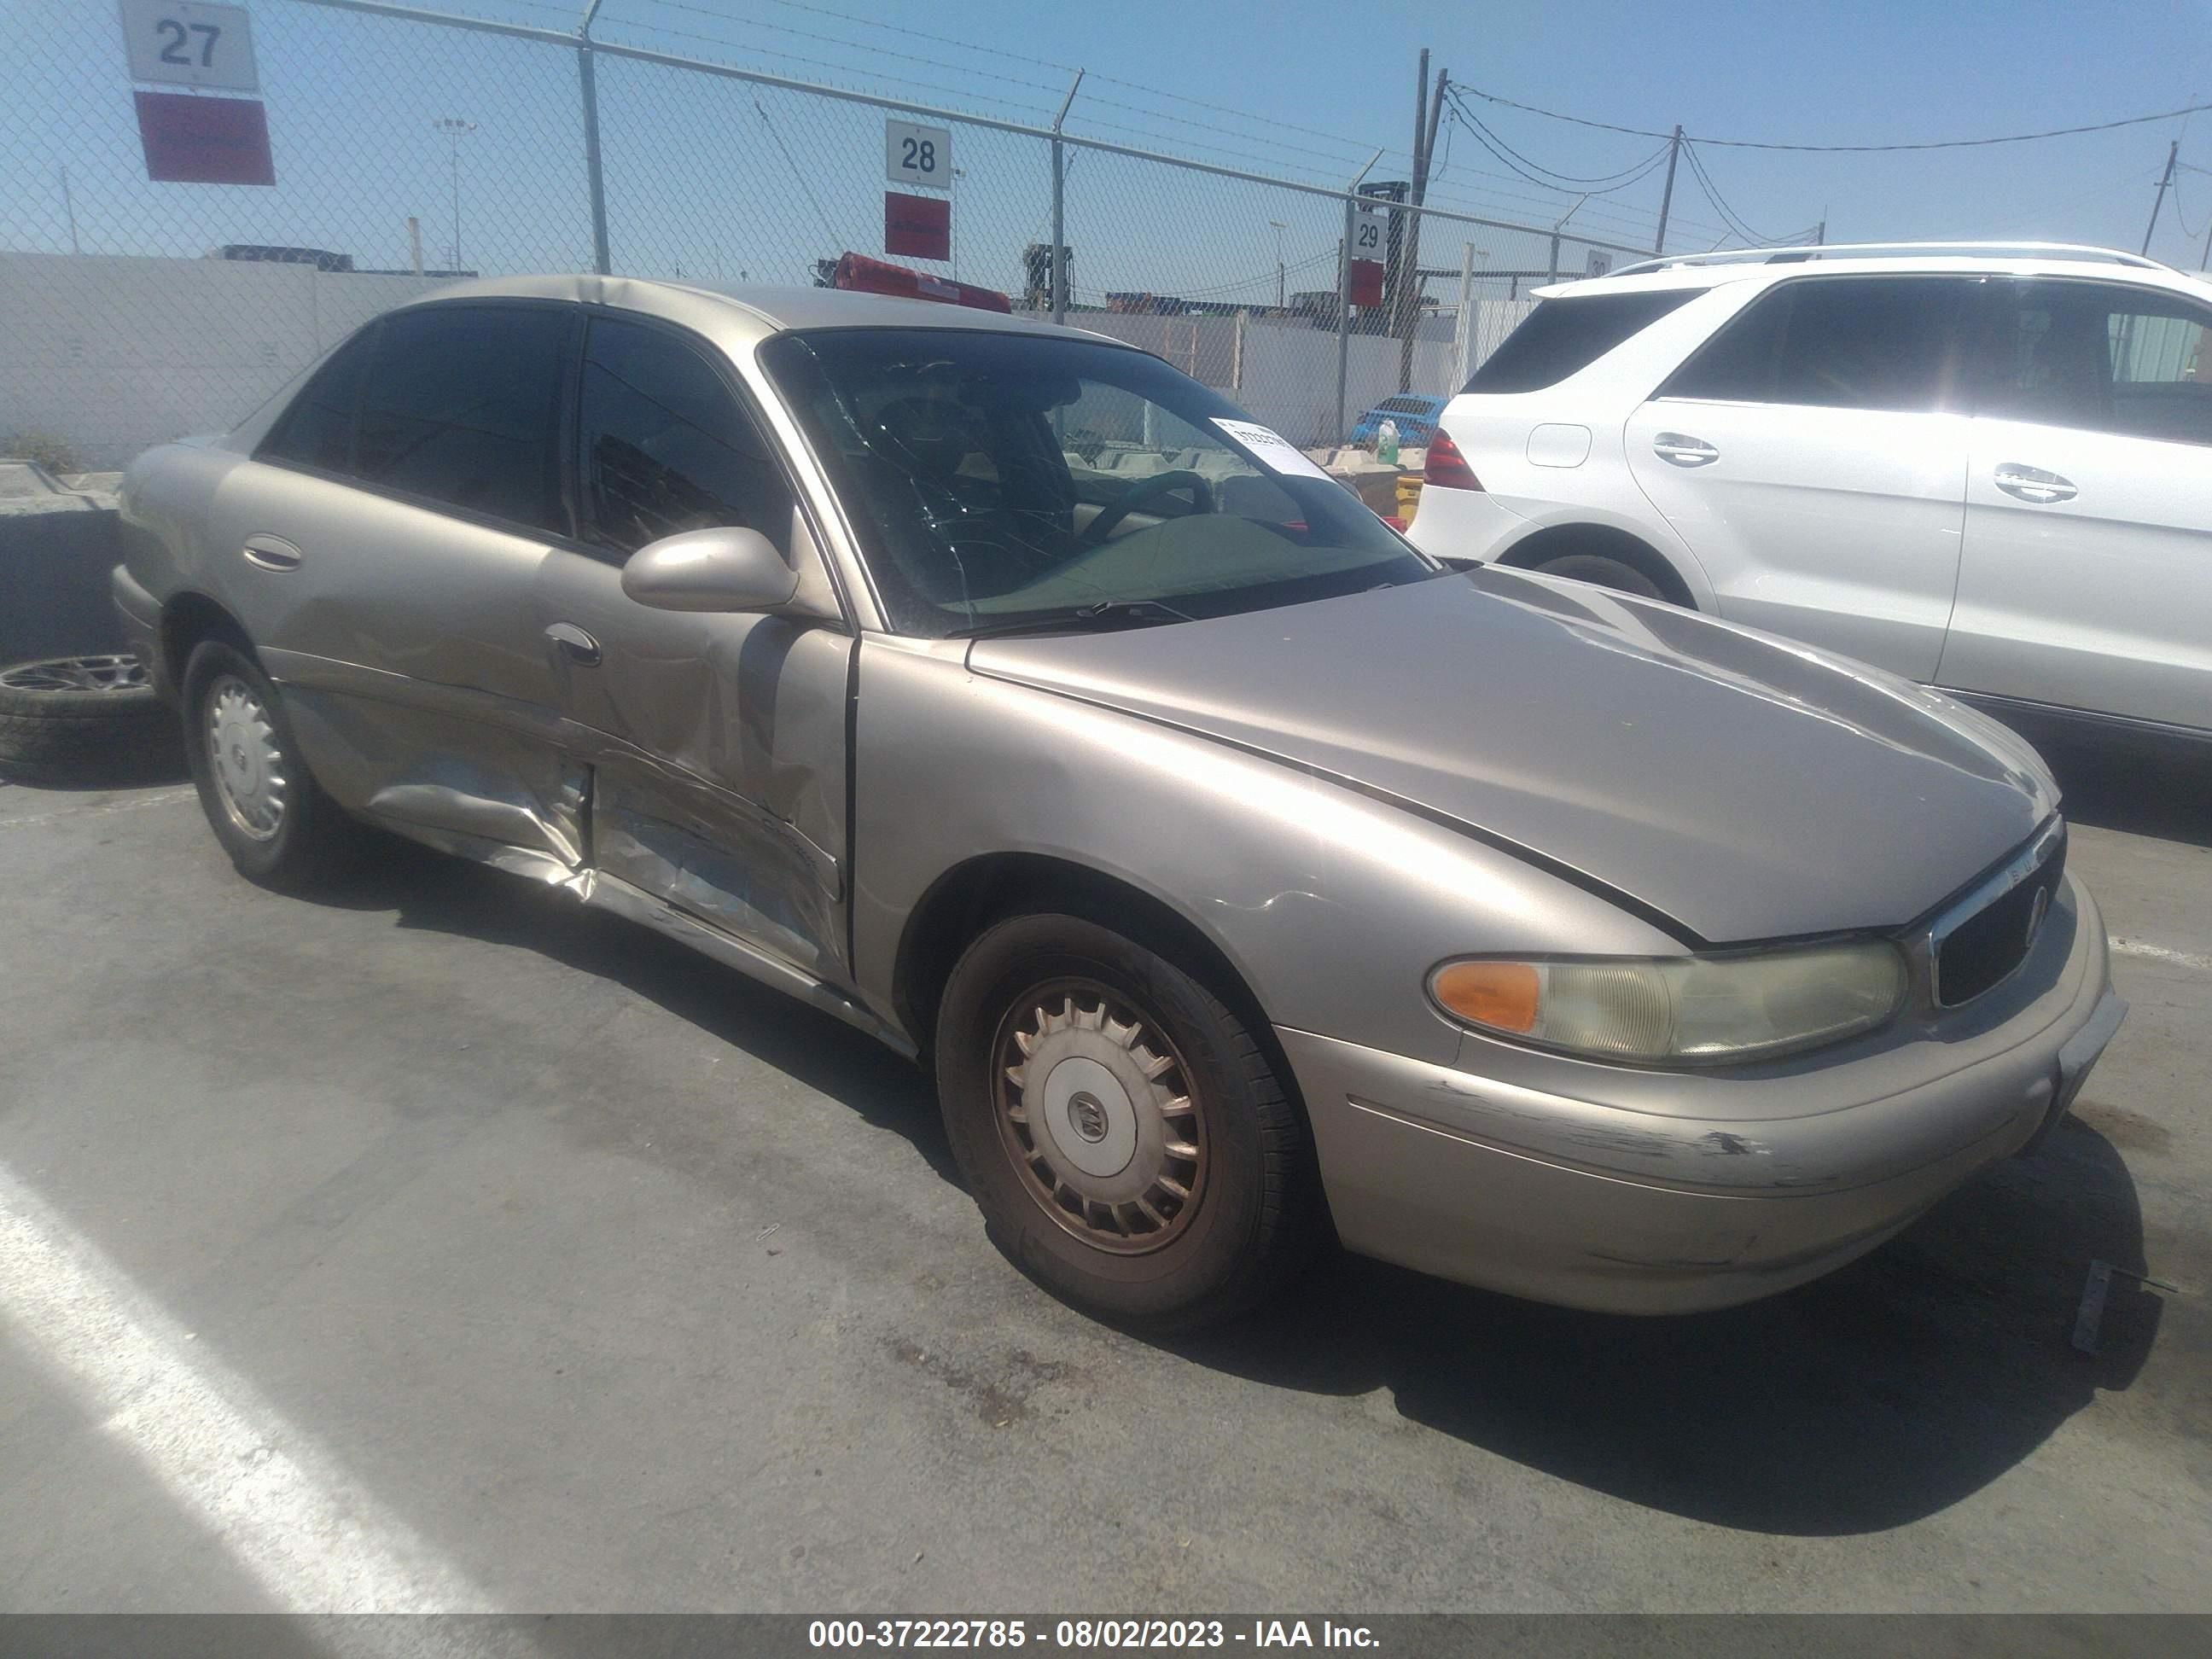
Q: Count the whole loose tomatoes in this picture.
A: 0